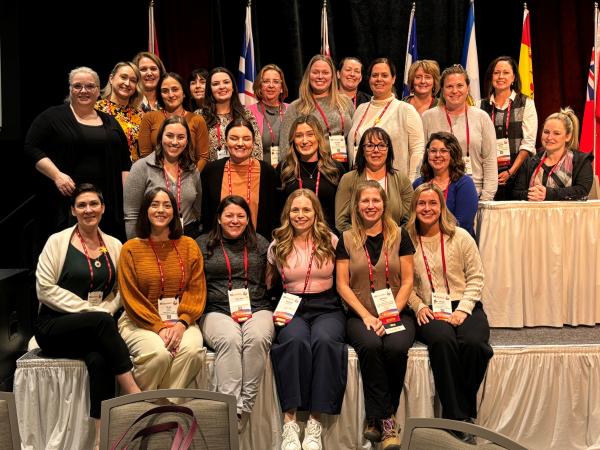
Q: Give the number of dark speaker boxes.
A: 1